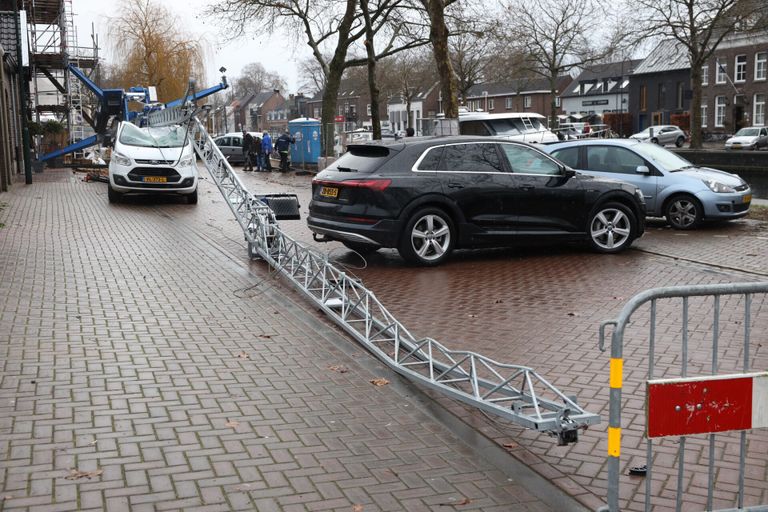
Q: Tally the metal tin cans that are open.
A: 0